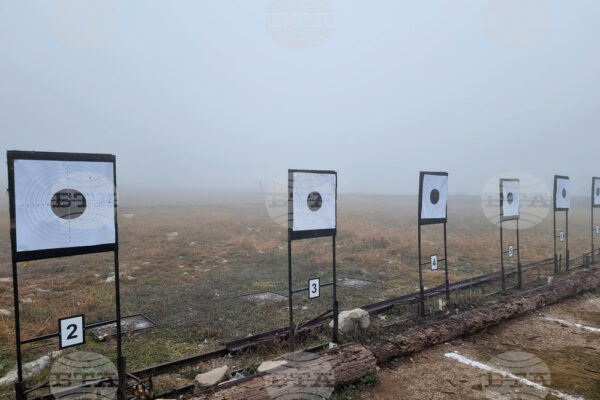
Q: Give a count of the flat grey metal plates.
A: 3